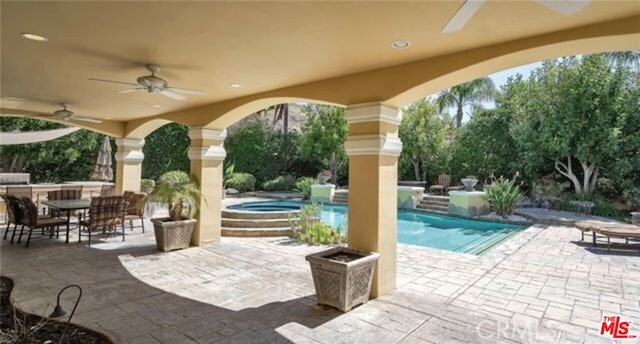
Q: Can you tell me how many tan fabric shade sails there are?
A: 1